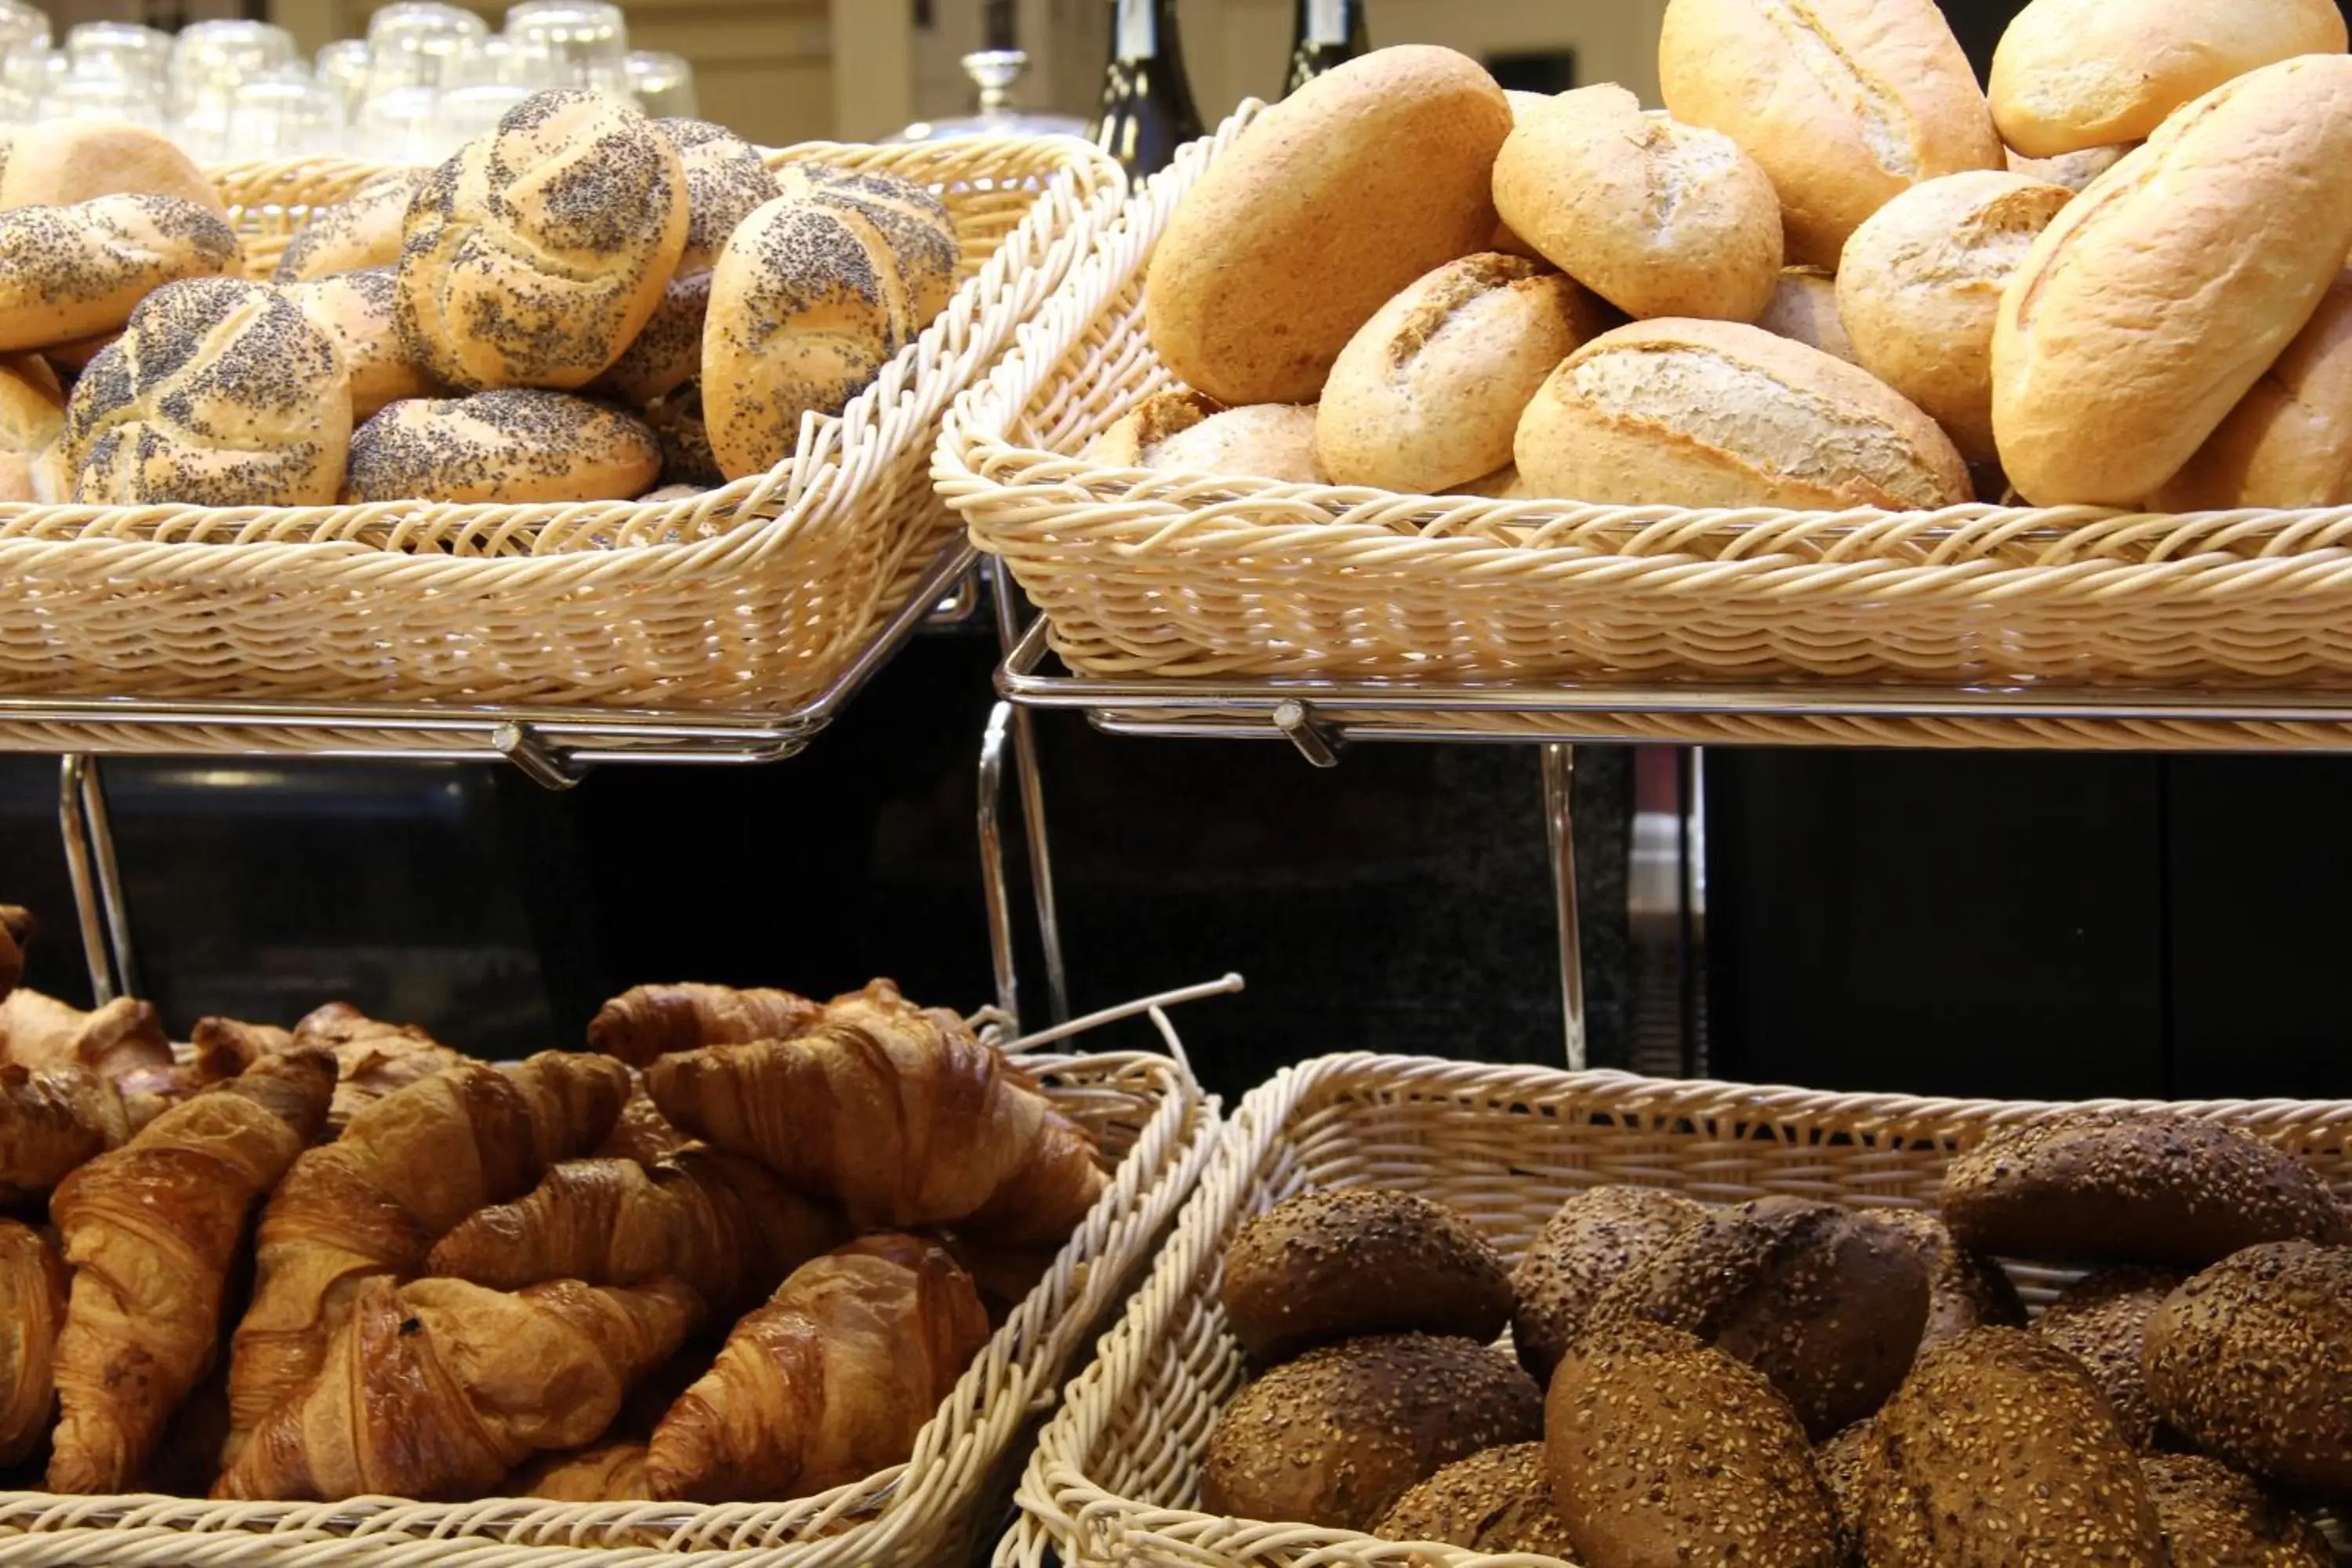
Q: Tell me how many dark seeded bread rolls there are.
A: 13